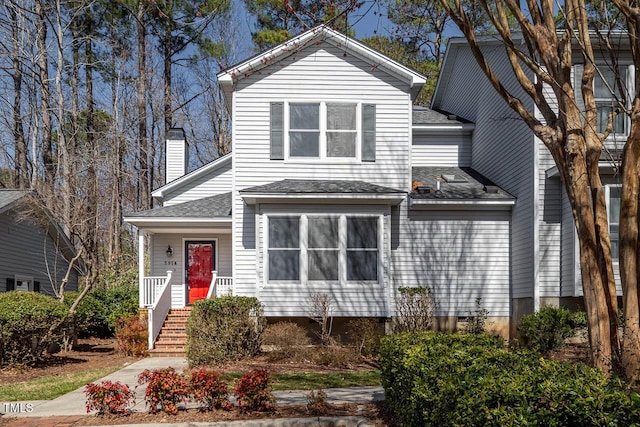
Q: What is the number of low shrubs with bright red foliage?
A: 4